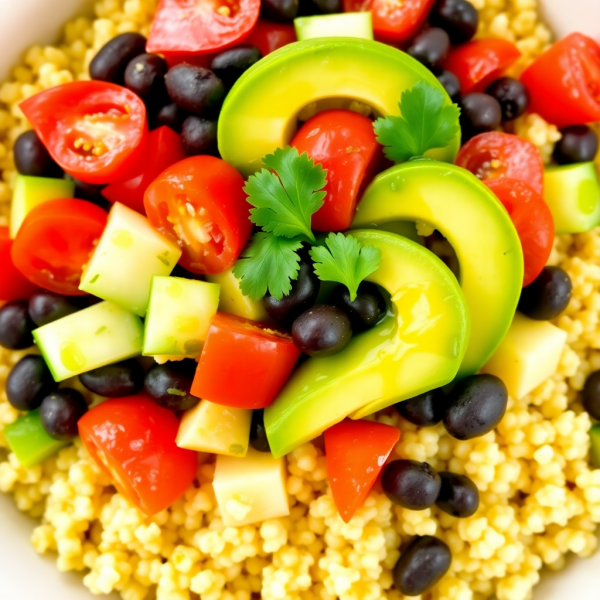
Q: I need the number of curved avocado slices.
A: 3